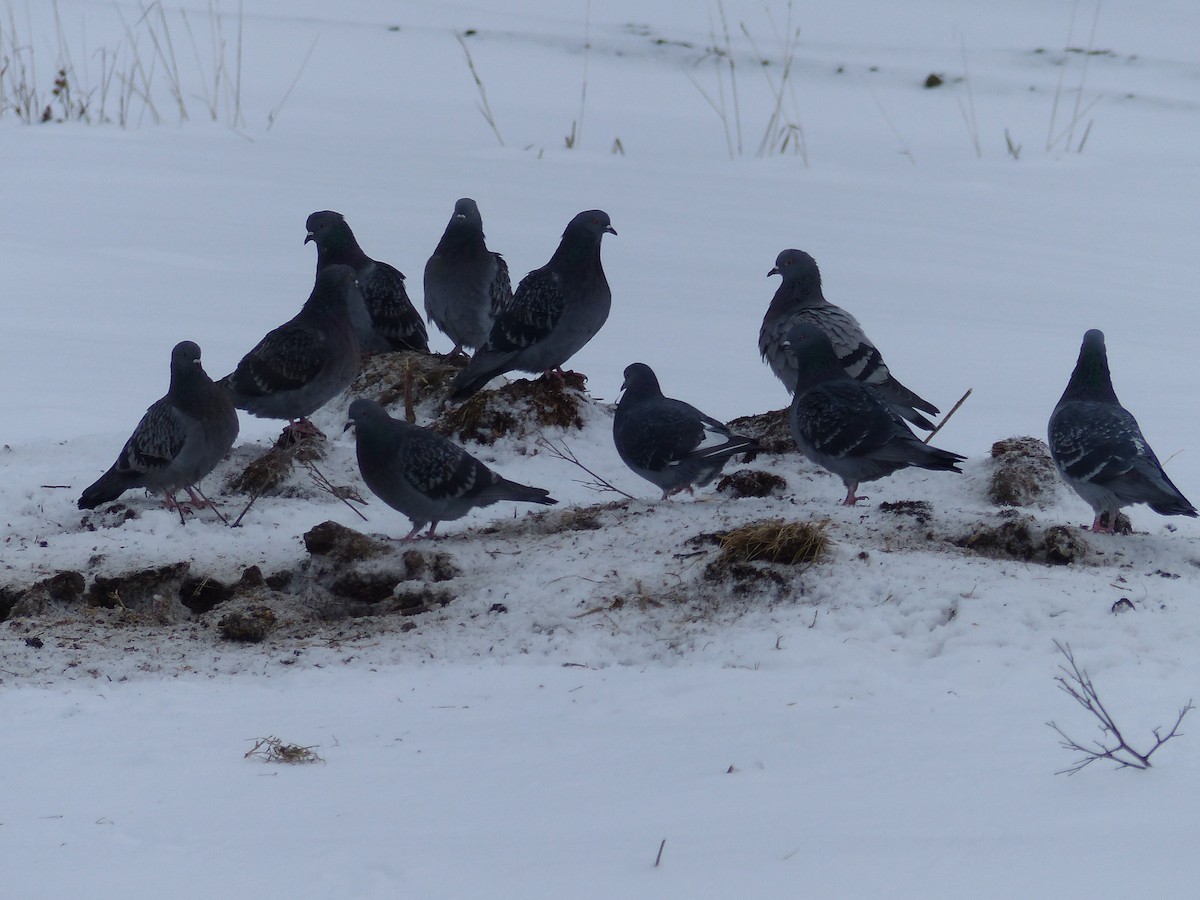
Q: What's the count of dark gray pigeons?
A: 10